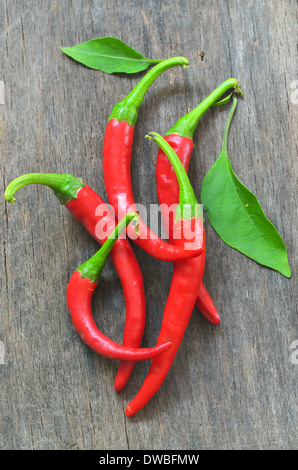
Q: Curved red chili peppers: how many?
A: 5